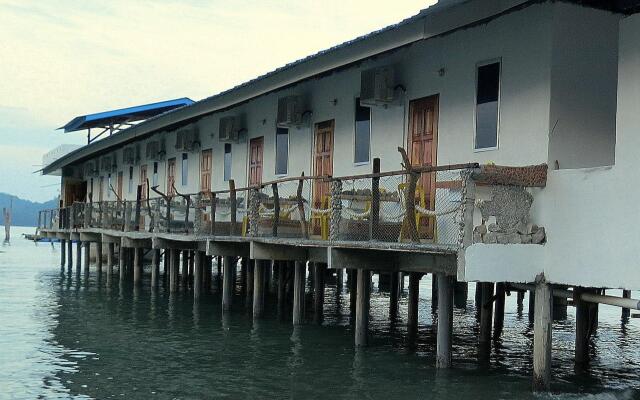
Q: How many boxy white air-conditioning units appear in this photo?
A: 8